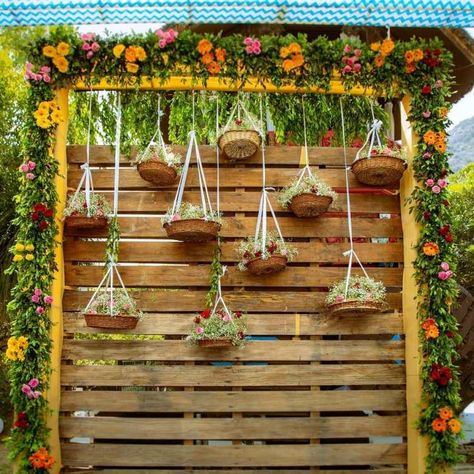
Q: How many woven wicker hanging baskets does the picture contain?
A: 10